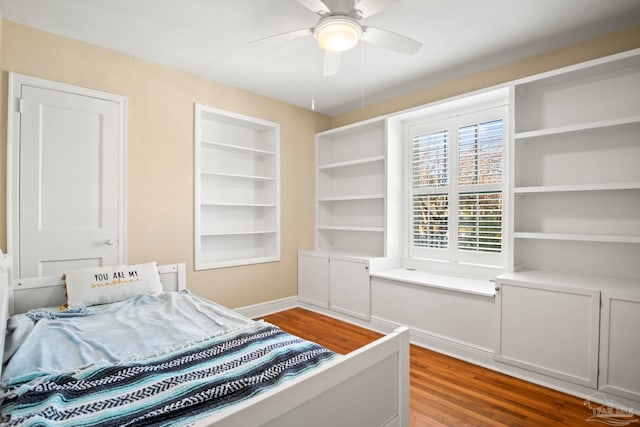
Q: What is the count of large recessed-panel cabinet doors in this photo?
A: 4